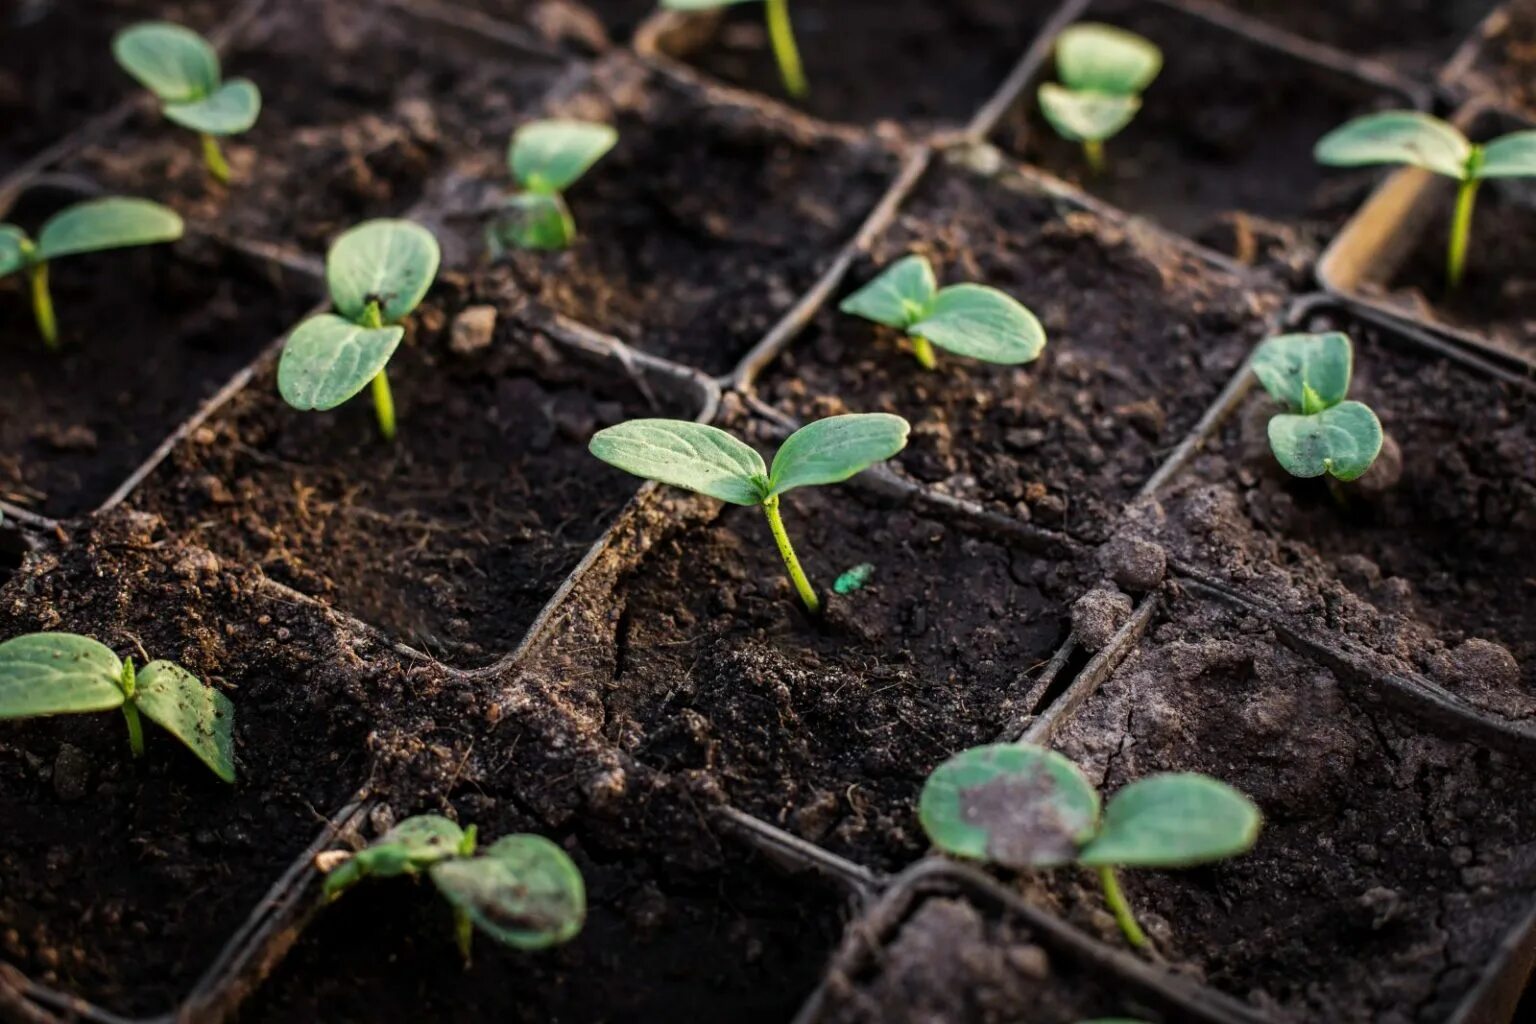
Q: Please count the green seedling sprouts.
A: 13